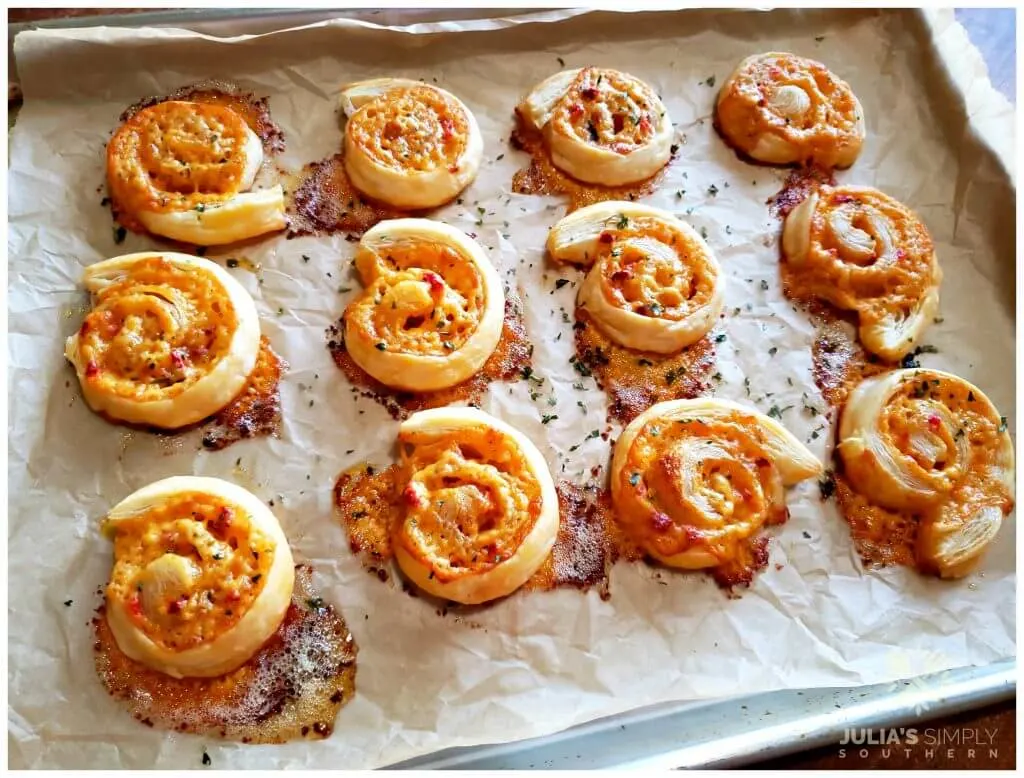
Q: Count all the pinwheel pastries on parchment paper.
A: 12